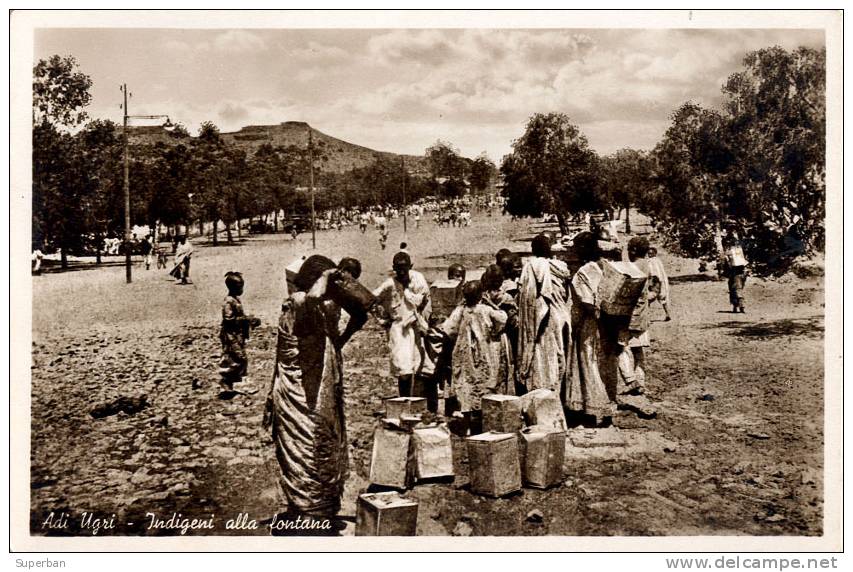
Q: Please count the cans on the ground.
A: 8